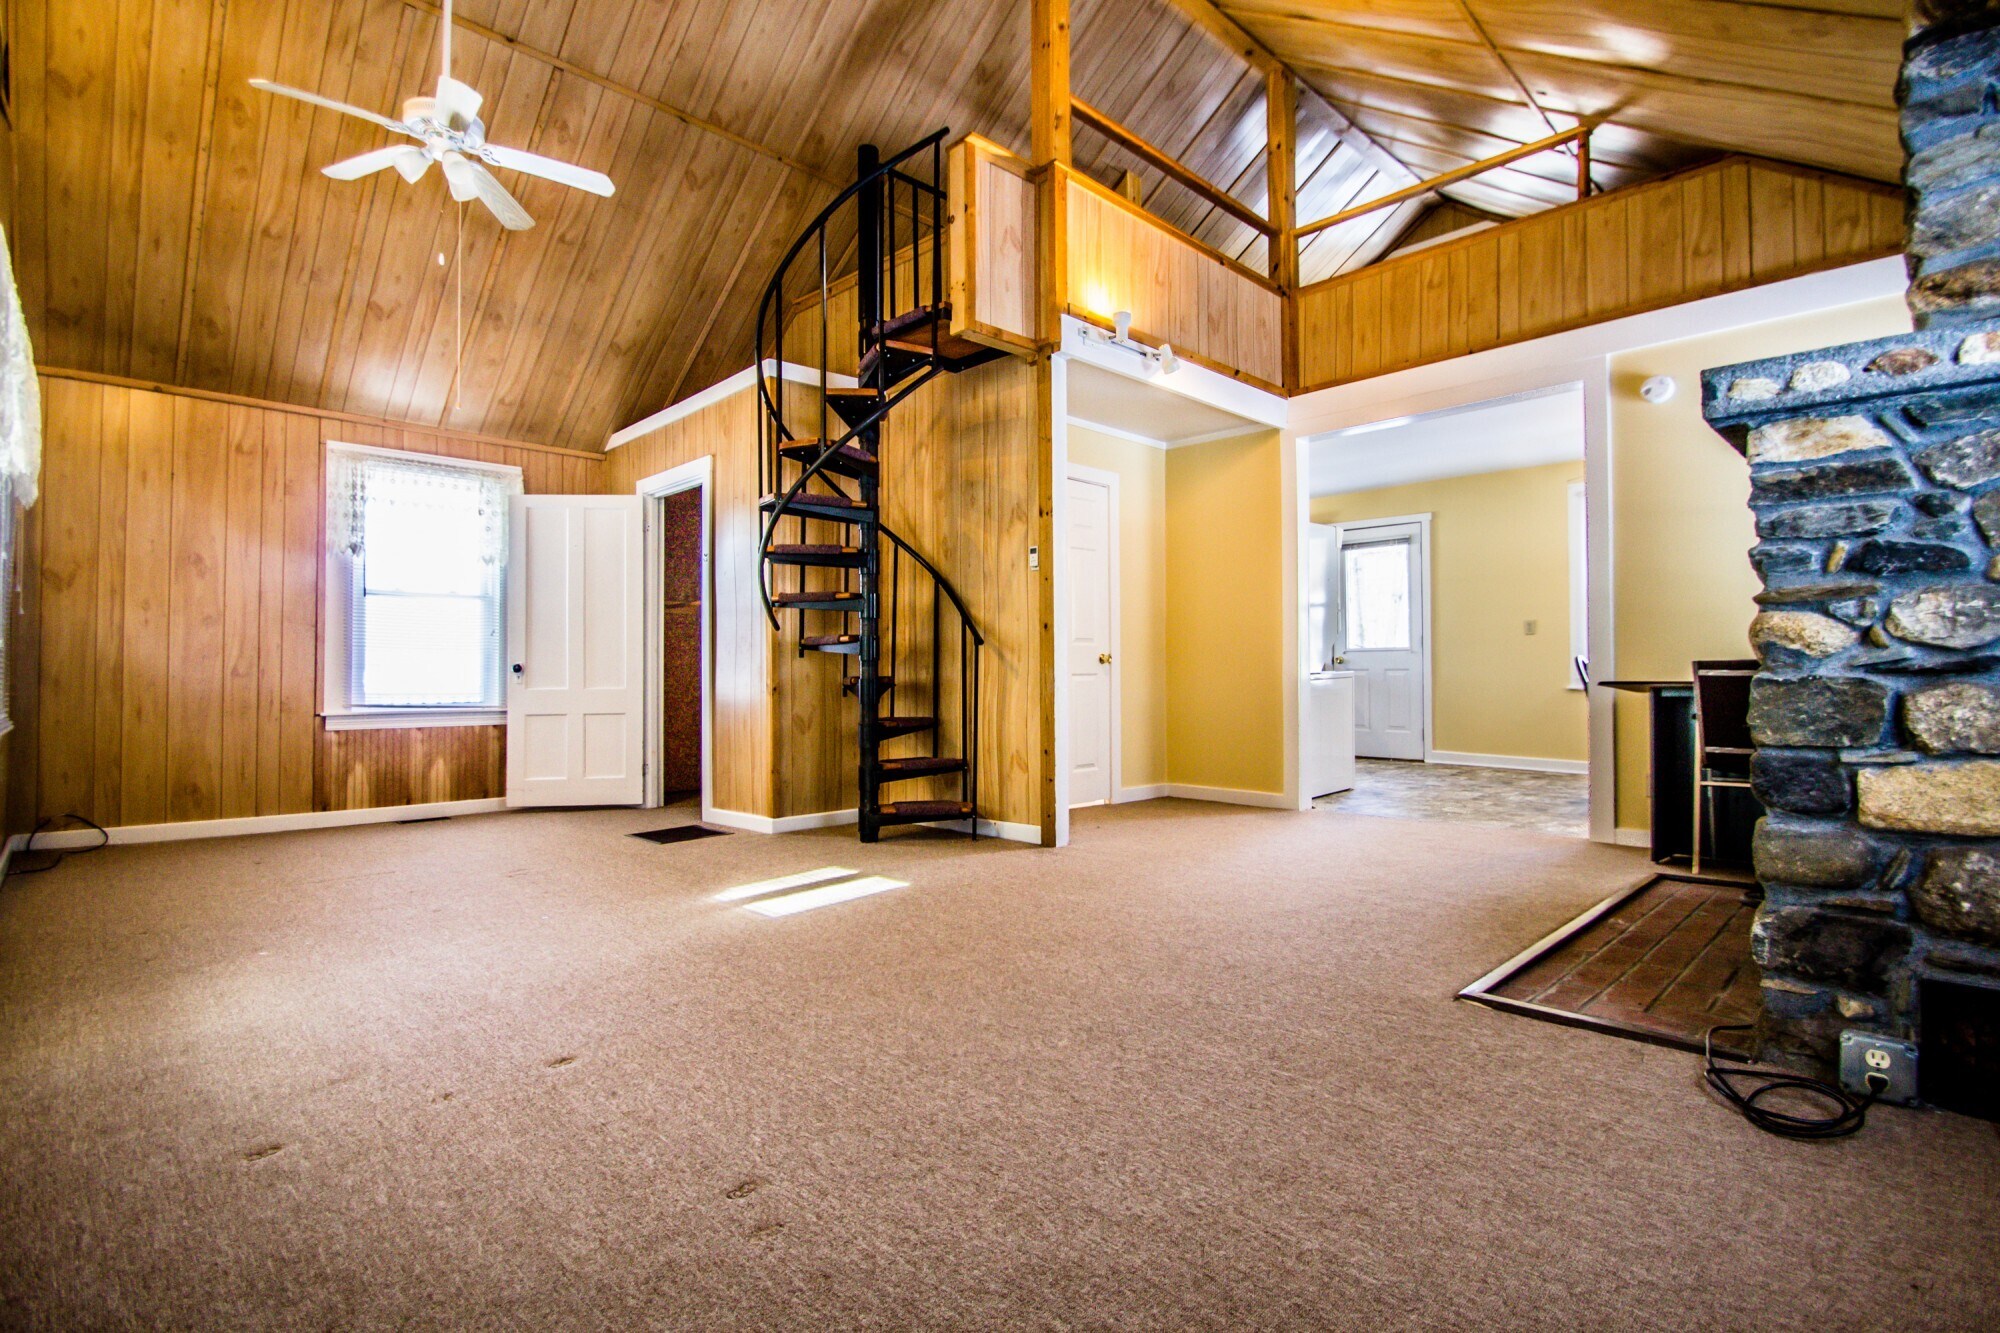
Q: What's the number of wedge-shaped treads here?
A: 11